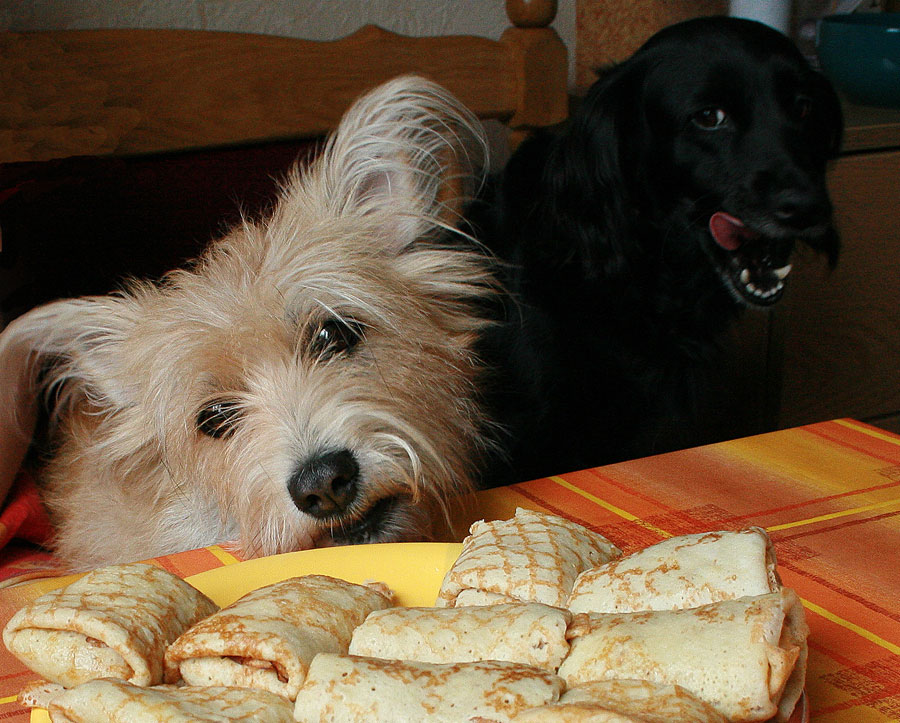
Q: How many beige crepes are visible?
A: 9